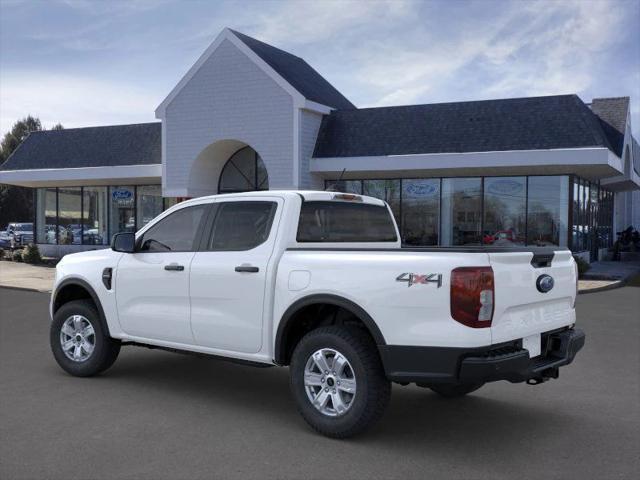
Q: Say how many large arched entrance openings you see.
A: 1